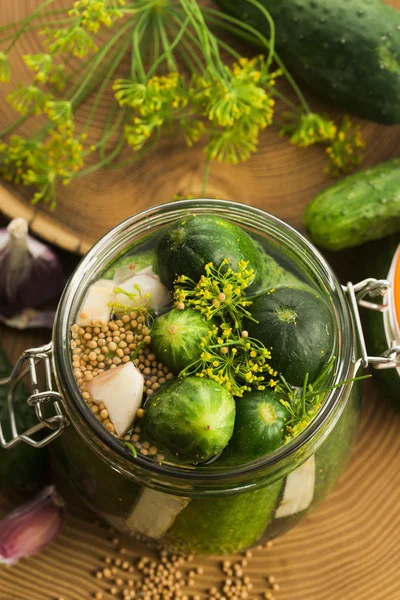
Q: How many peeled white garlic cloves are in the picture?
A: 3